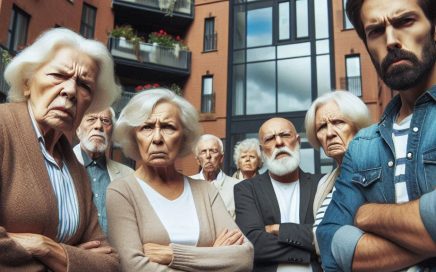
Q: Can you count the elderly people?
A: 7